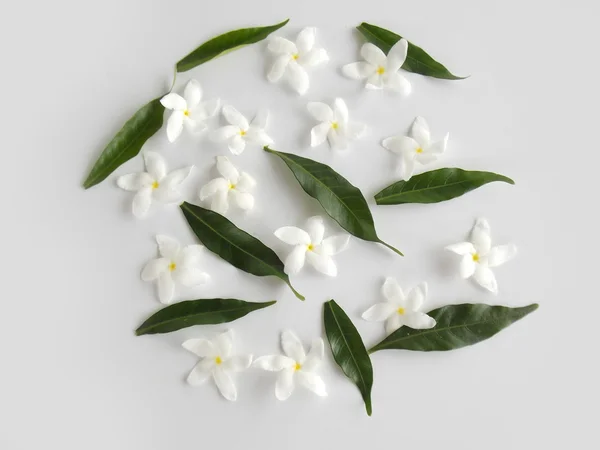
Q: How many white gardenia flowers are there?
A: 14